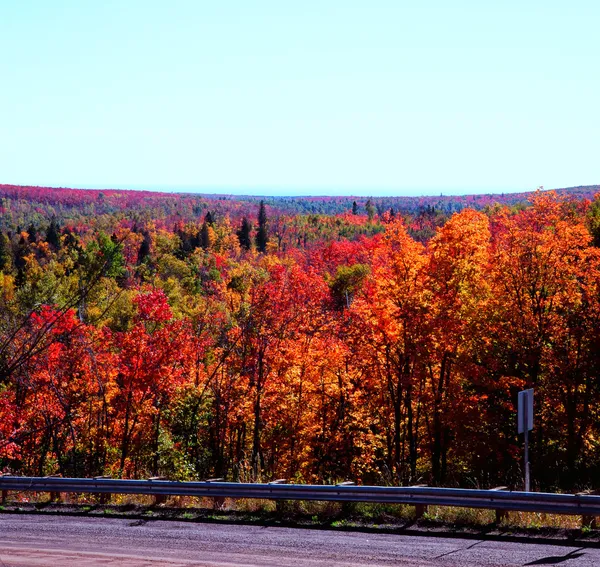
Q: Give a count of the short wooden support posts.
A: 10